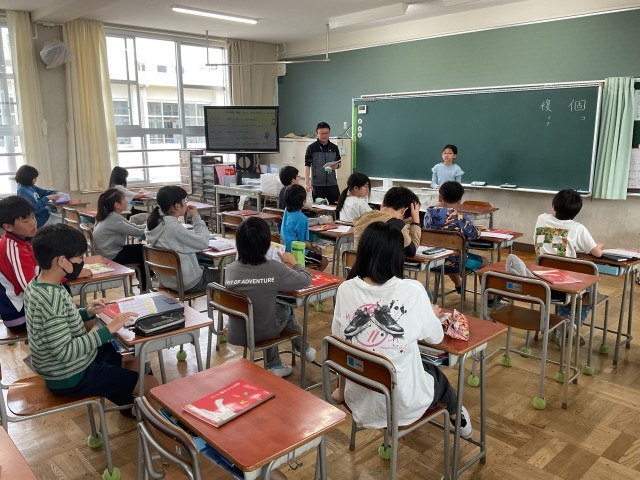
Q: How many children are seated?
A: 14